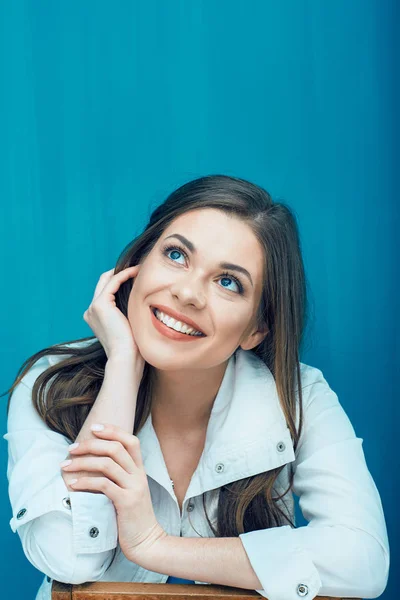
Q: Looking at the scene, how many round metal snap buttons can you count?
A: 7